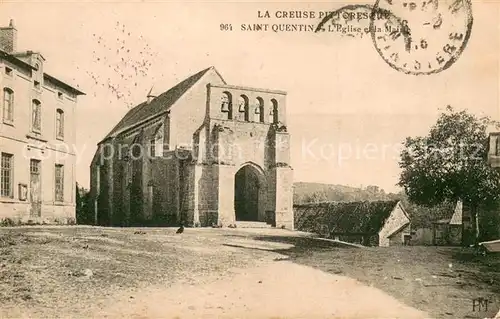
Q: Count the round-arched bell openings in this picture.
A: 4